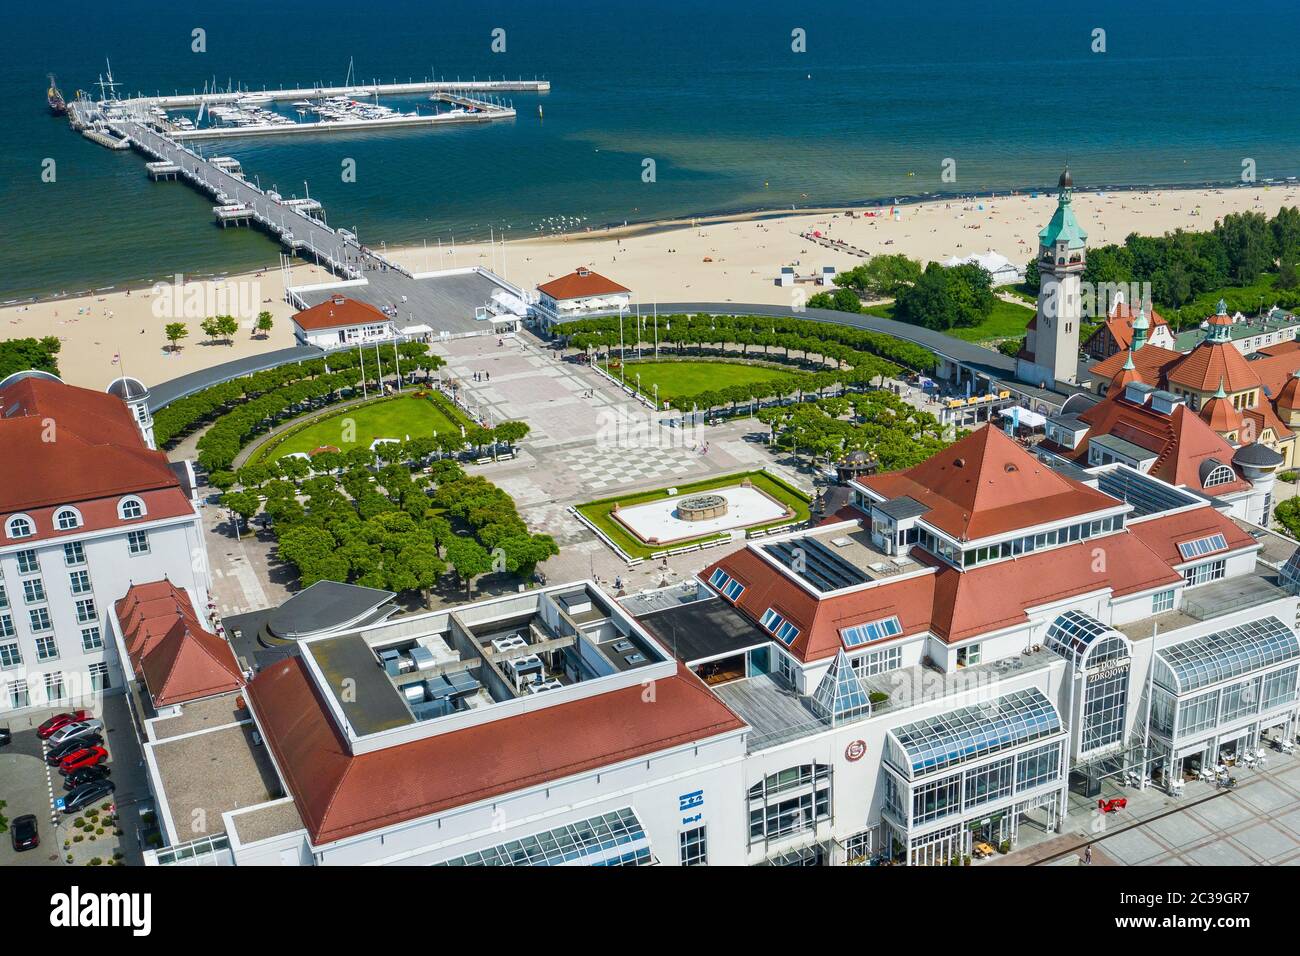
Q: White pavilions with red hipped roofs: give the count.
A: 2